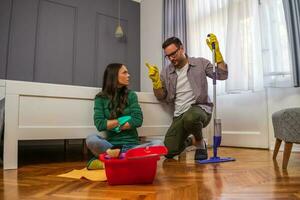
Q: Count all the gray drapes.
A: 2